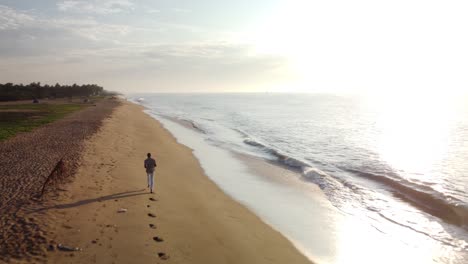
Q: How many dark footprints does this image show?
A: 6